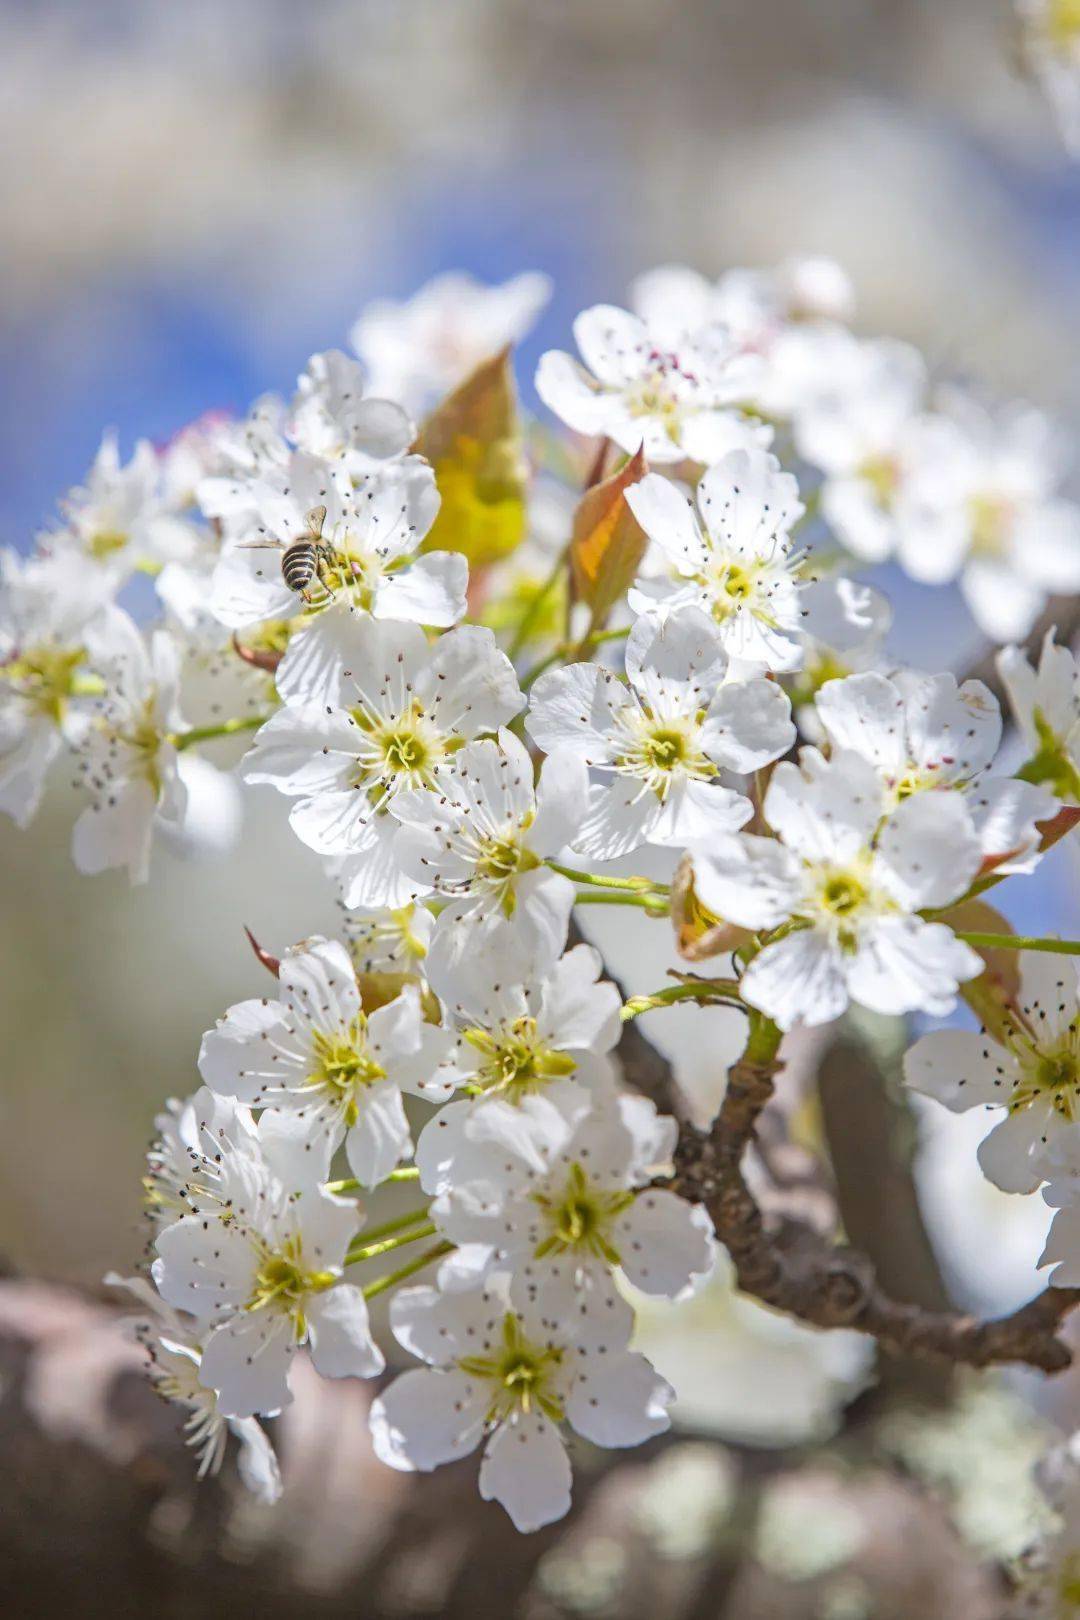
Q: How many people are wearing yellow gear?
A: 0